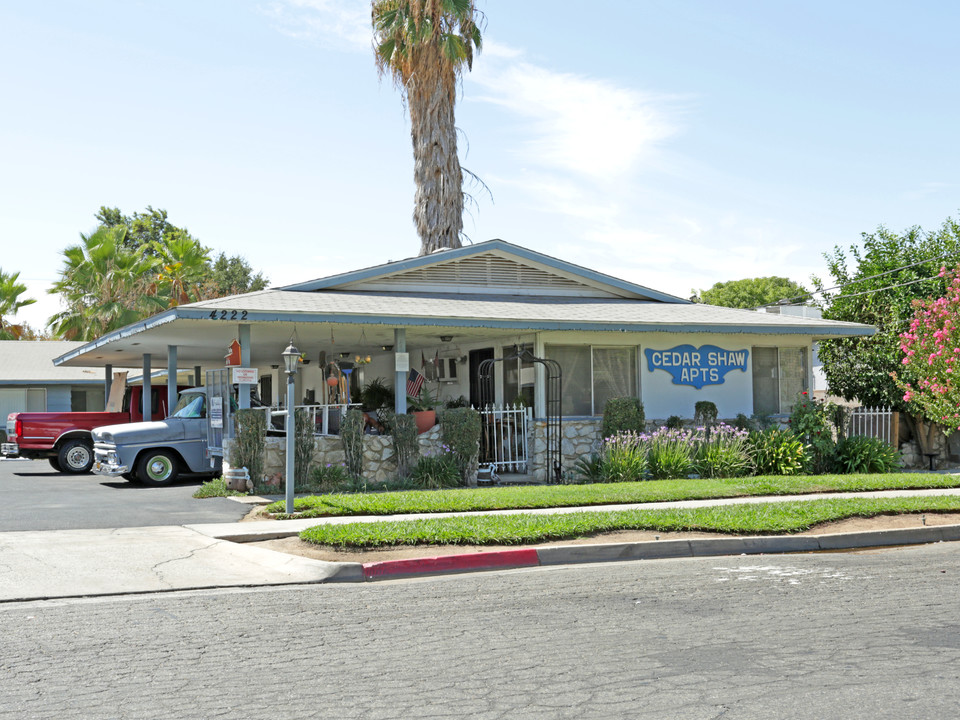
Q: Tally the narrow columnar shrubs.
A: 5